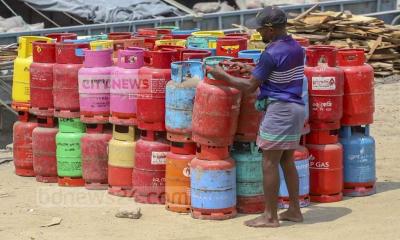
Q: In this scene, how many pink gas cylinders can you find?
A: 2